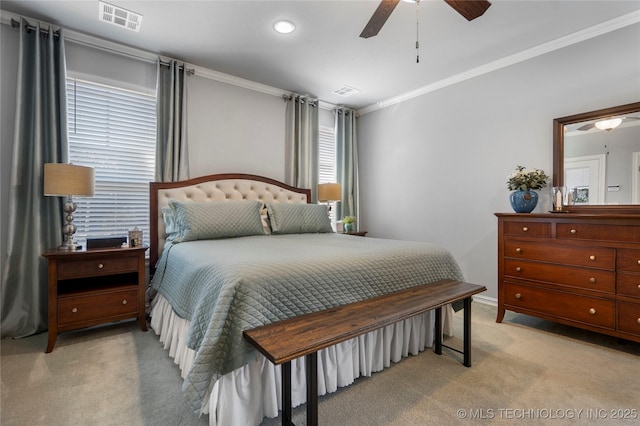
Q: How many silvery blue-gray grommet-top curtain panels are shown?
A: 4